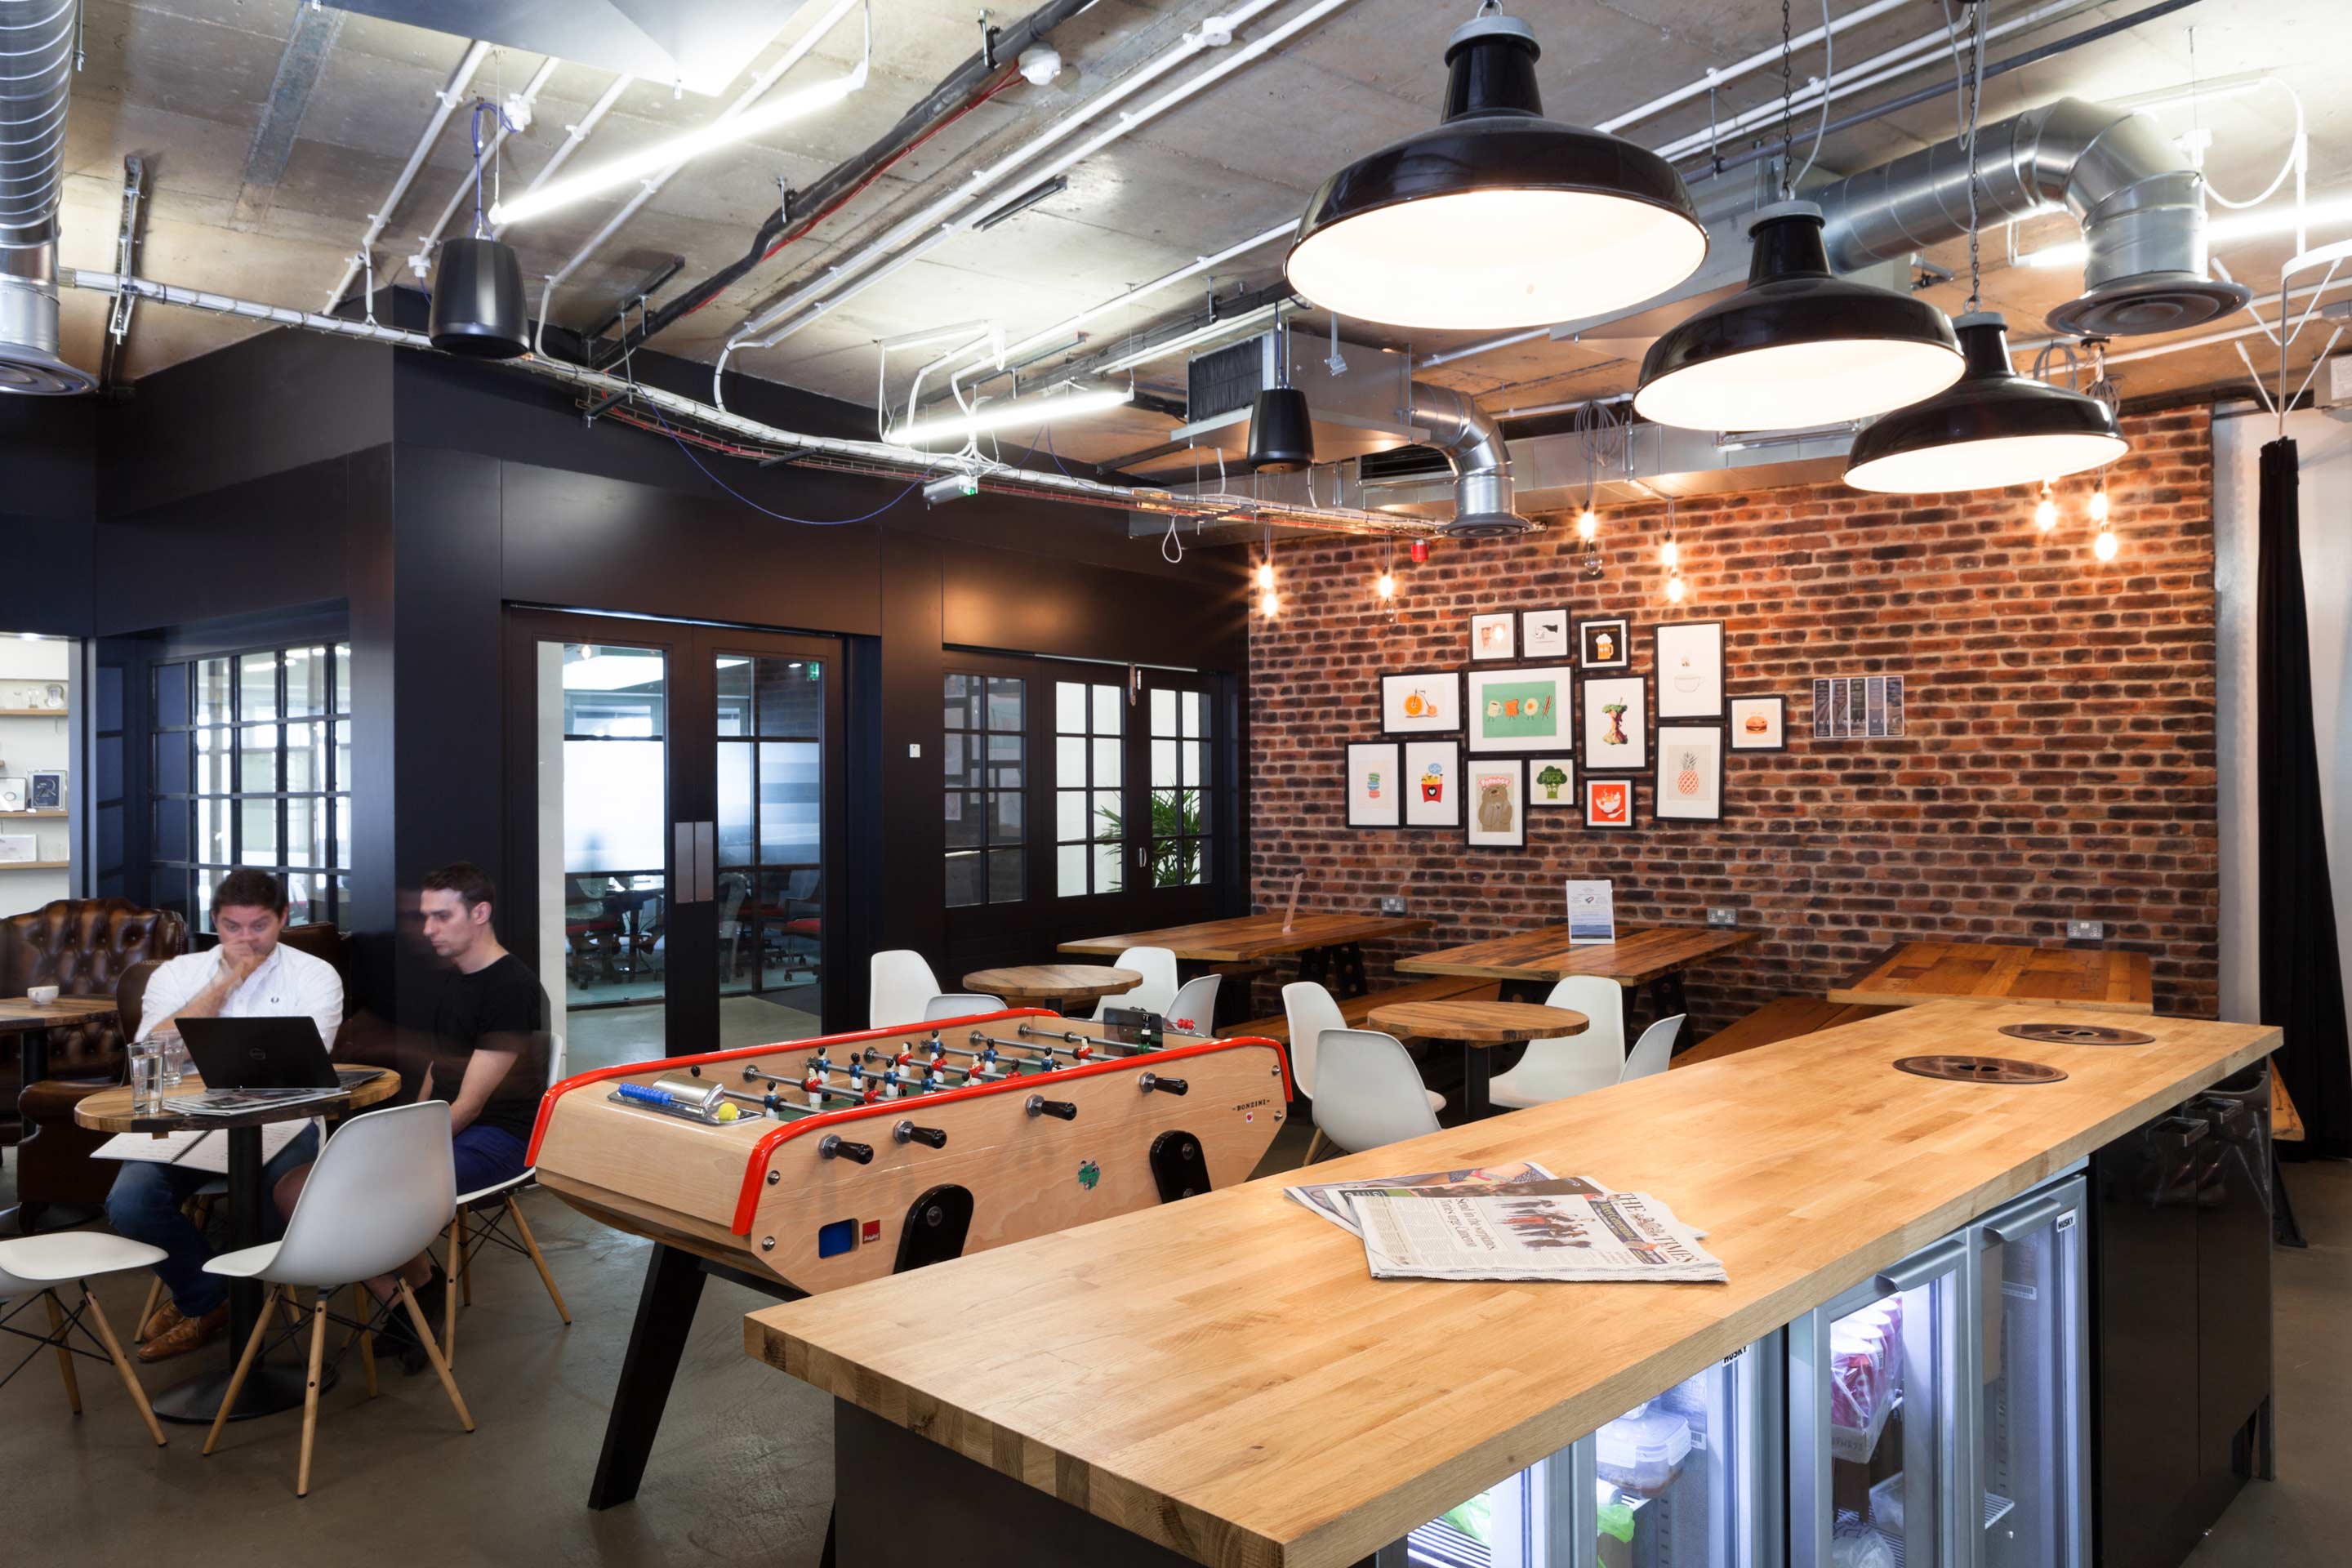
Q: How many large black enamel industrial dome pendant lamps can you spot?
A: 3